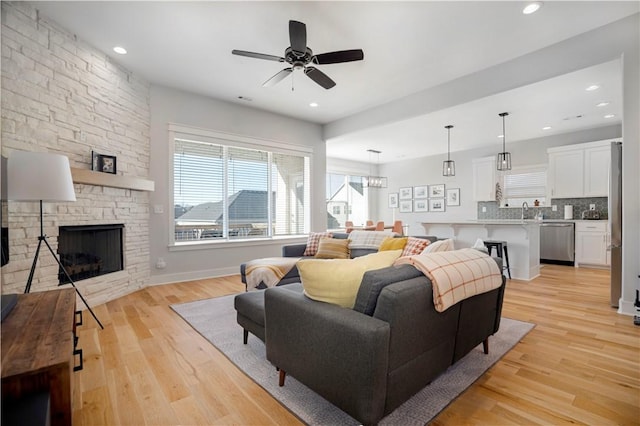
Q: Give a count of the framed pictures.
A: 9